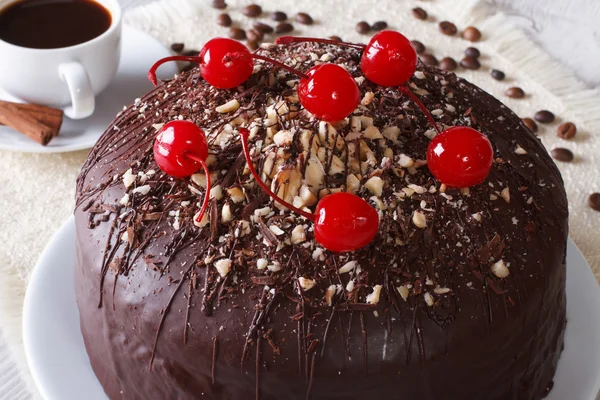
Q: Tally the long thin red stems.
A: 6